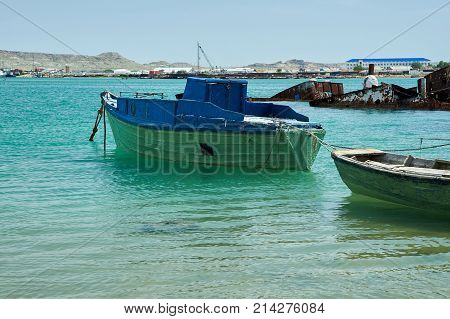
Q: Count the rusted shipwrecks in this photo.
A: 2